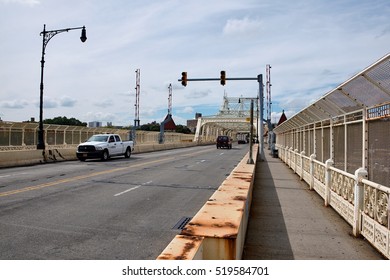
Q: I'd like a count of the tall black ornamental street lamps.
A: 1